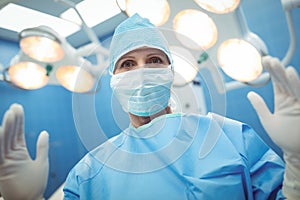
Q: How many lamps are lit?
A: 8